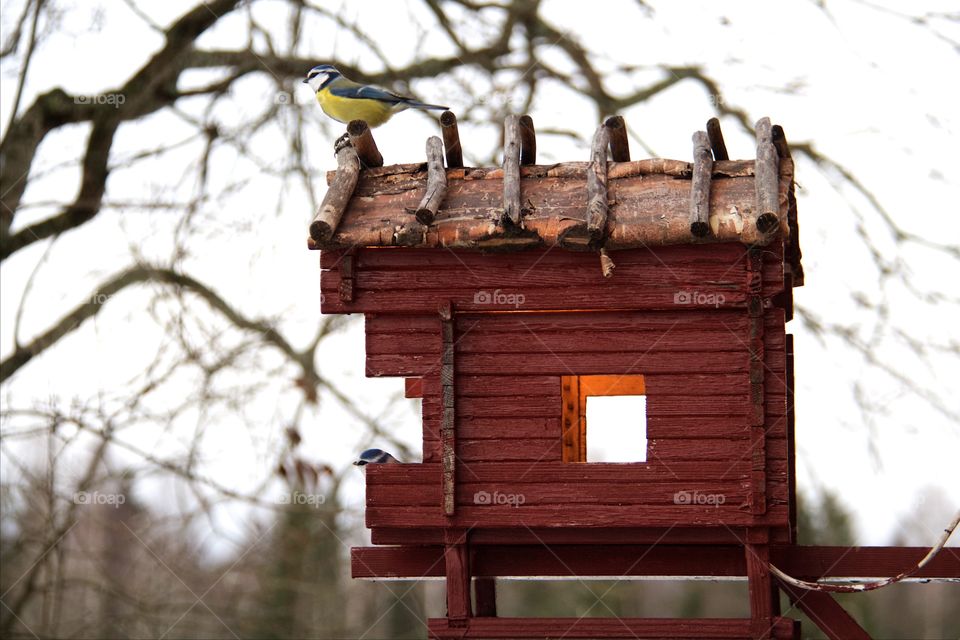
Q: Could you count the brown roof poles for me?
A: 12